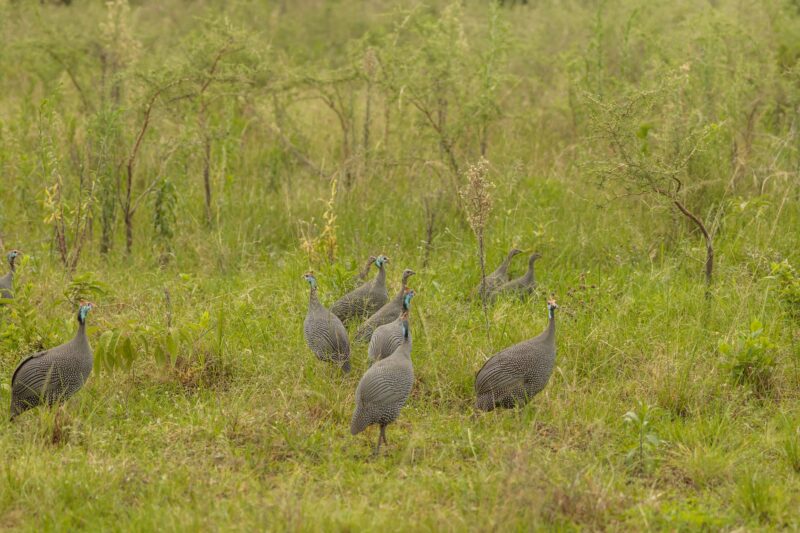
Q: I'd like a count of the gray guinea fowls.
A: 11